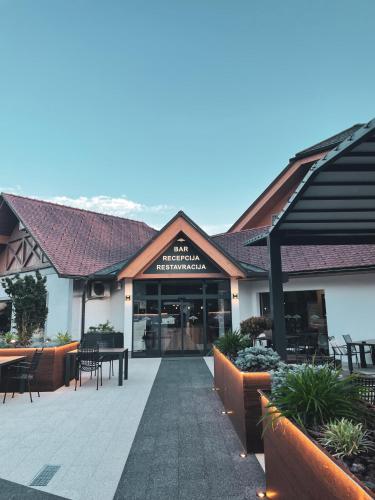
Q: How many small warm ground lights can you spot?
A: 4